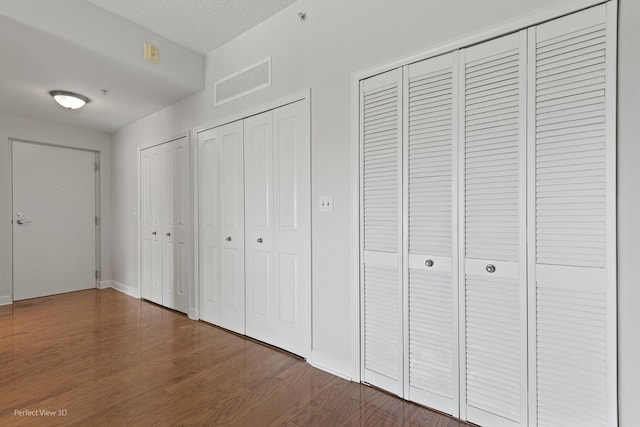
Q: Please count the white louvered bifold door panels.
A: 4